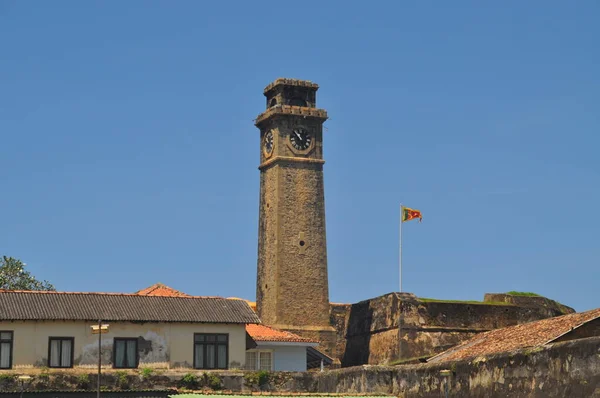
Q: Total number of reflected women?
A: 0